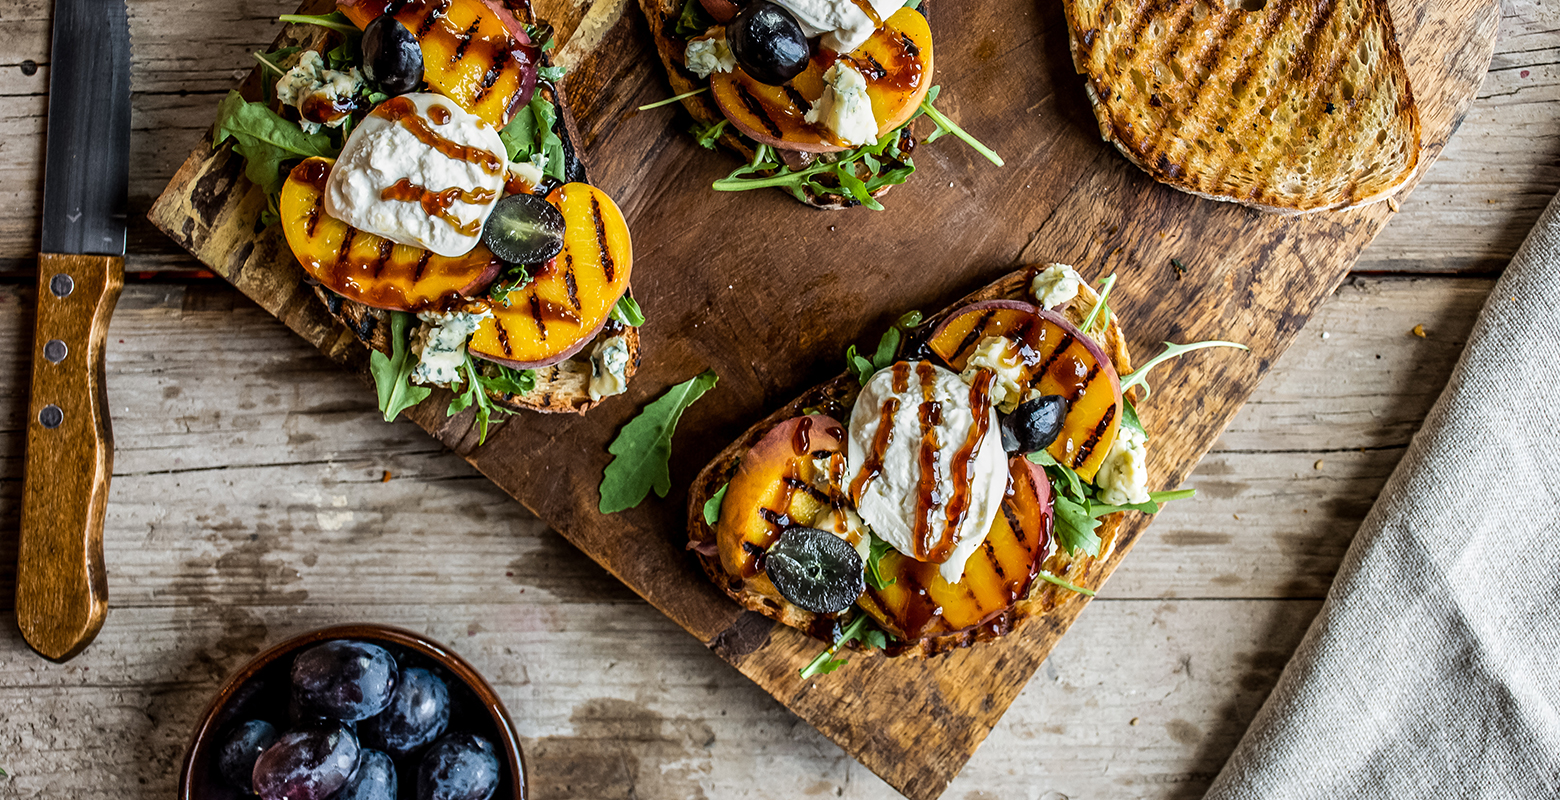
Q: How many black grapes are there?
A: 11